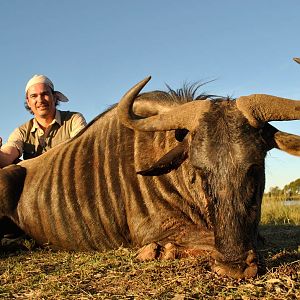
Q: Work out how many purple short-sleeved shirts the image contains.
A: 0